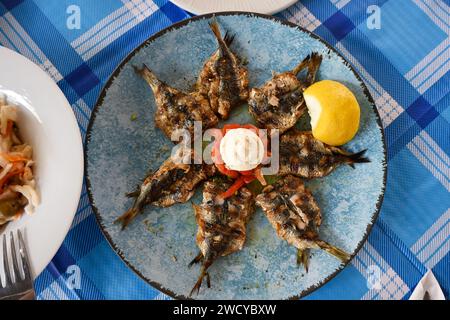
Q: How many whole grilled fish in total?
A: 7